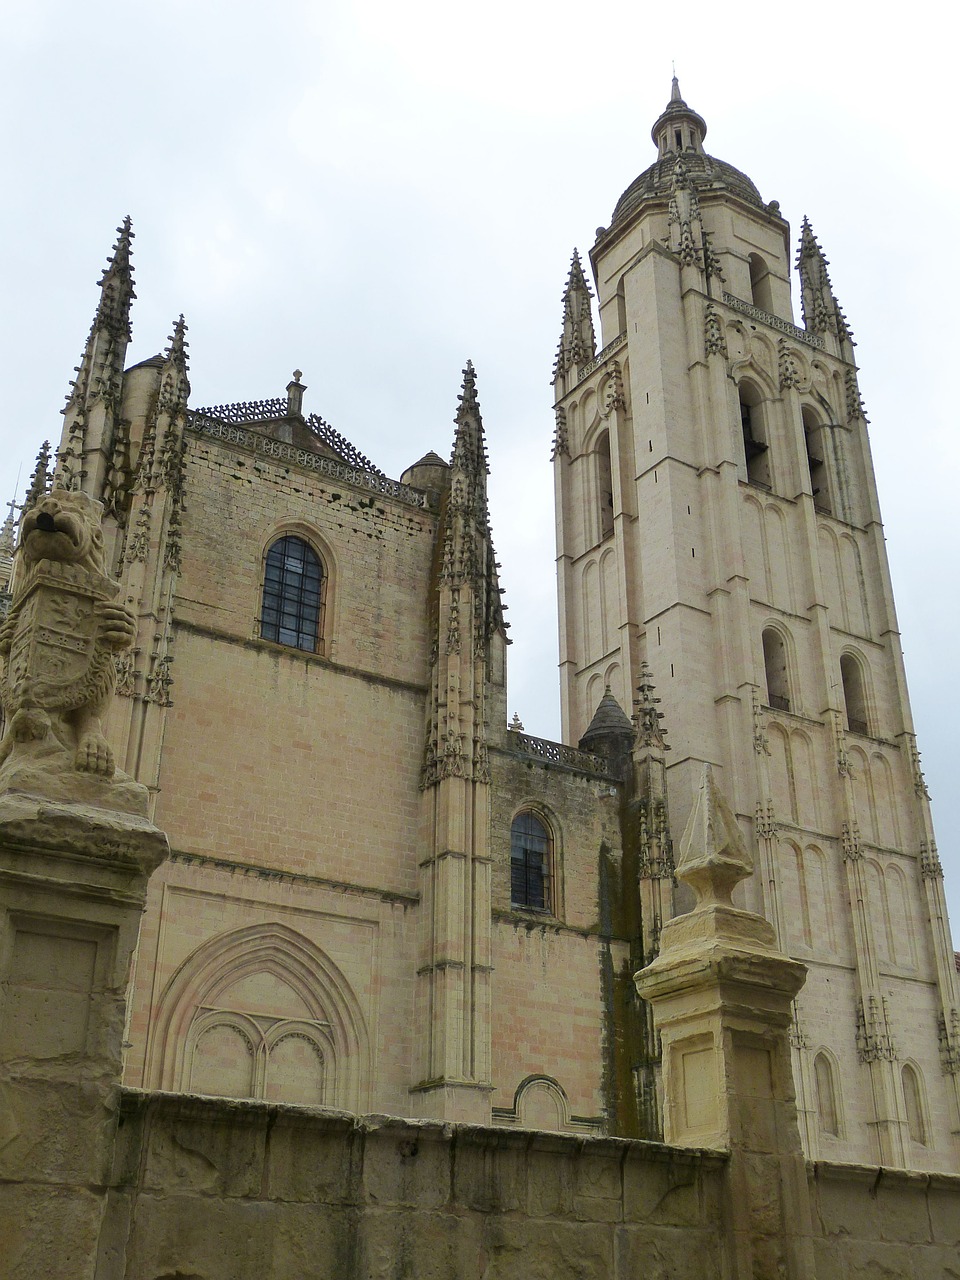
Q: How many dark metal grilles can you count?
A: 2